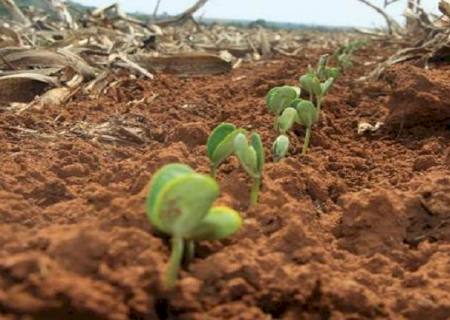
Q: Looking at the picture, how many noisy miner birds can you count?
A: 0